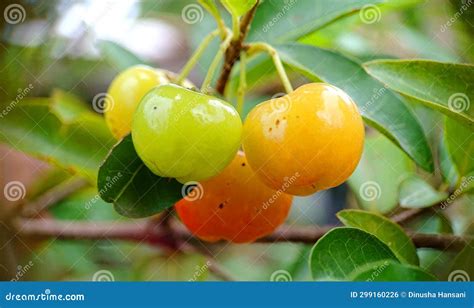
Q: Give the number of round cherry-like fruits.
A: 4